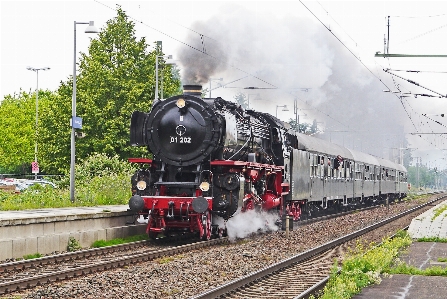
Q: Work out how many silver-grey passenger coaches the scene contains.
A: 4